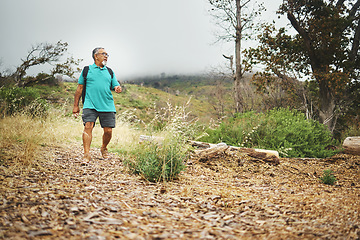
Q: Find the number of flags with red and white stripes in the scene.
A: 0